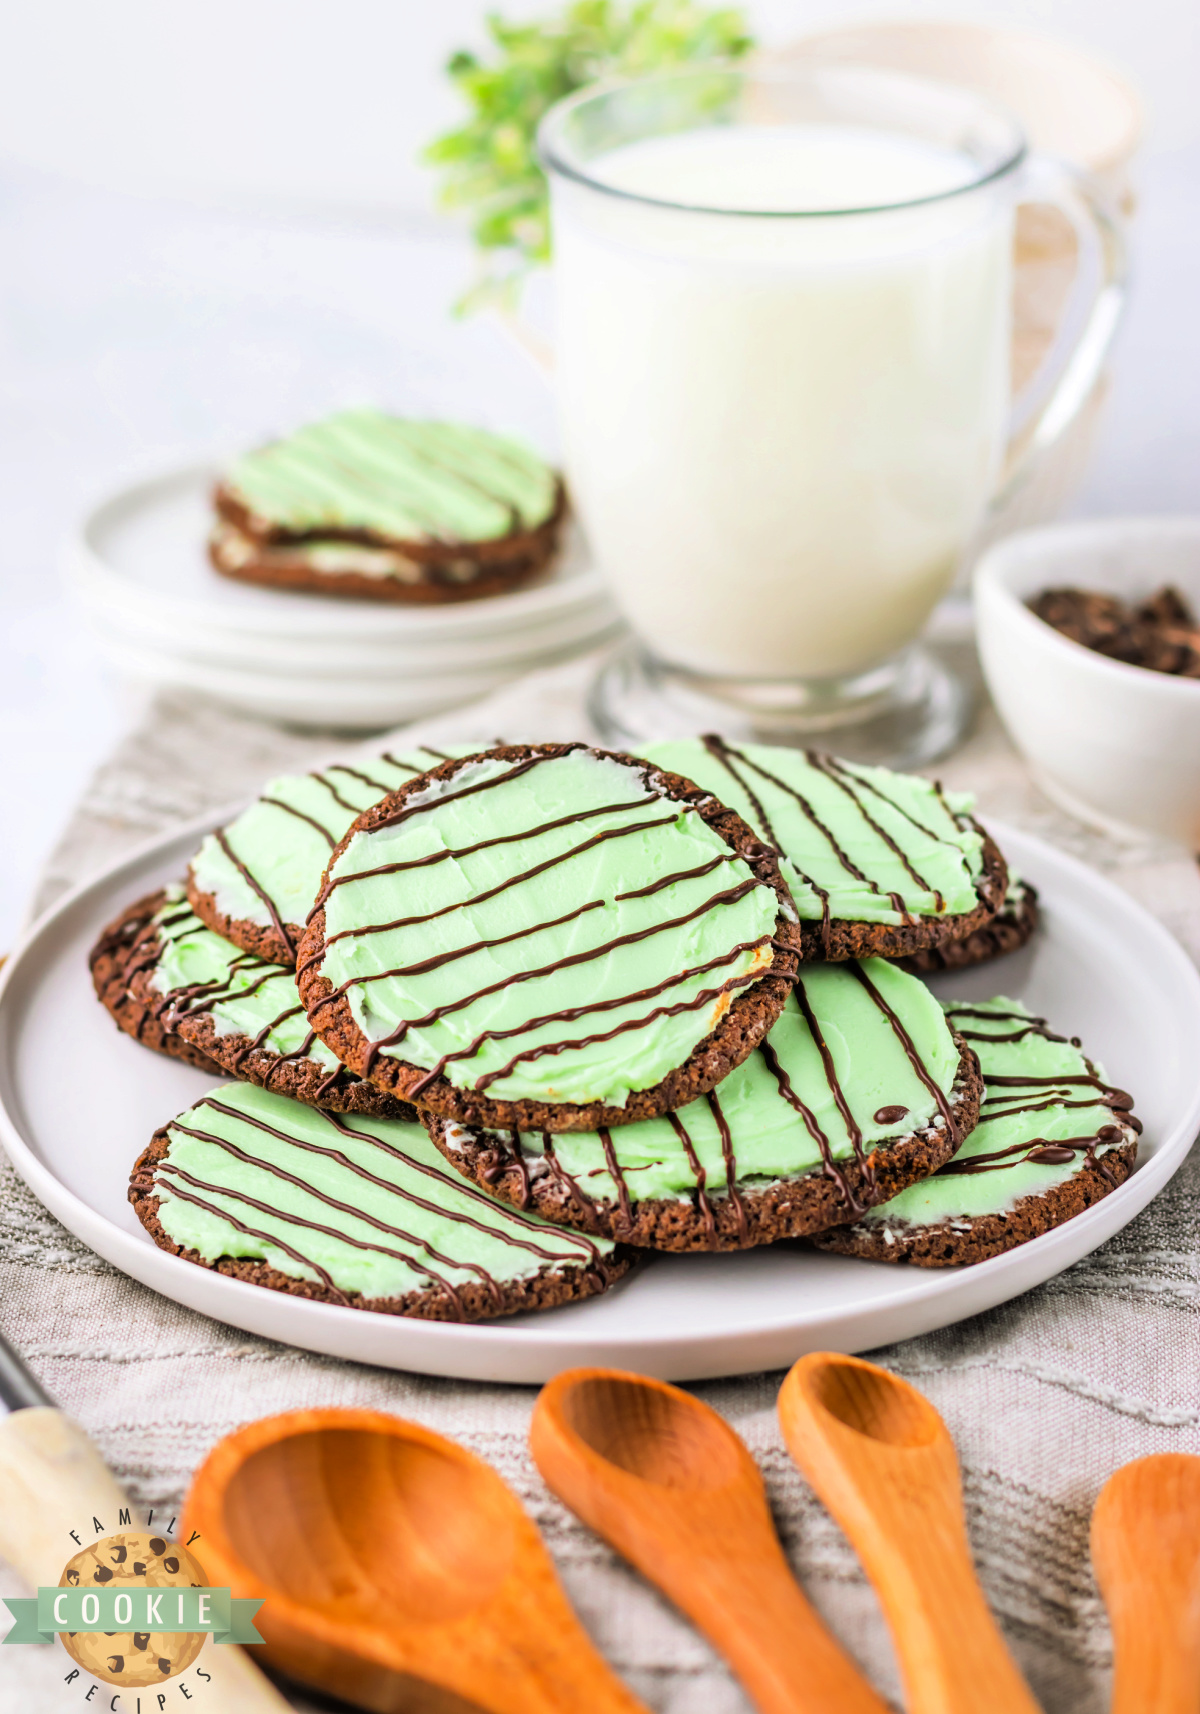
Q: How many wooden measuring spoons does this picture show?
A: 4